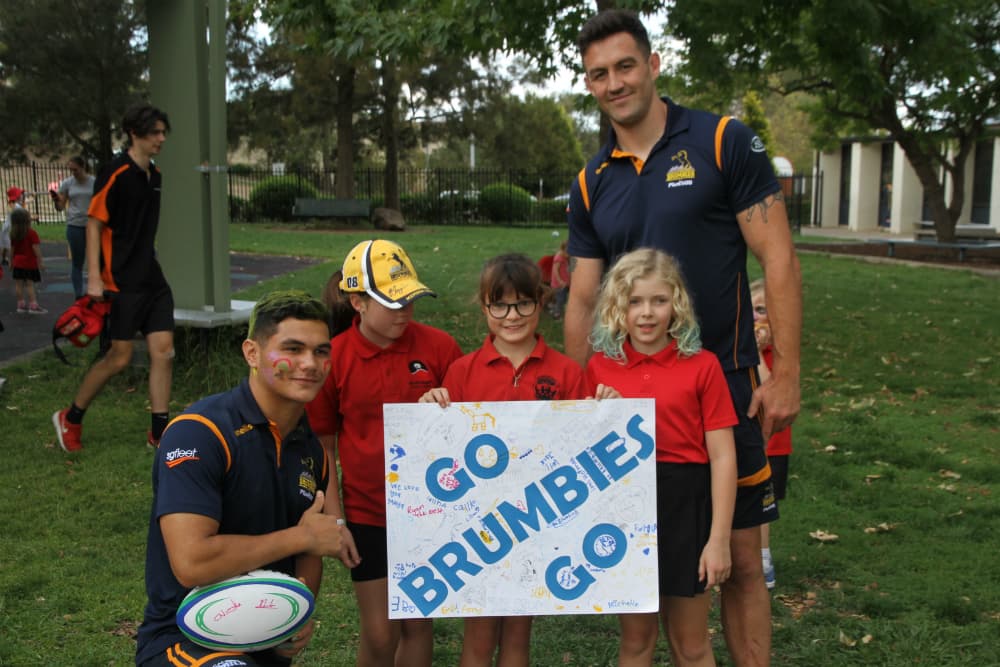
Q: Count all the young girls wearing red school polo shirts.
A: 3